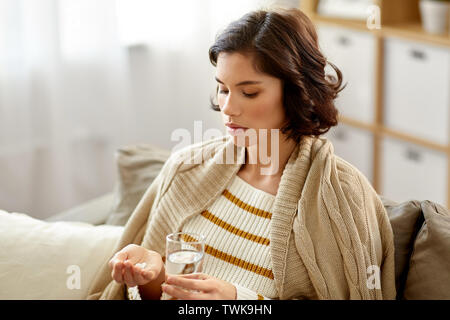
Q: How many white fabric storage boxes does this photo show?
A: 4